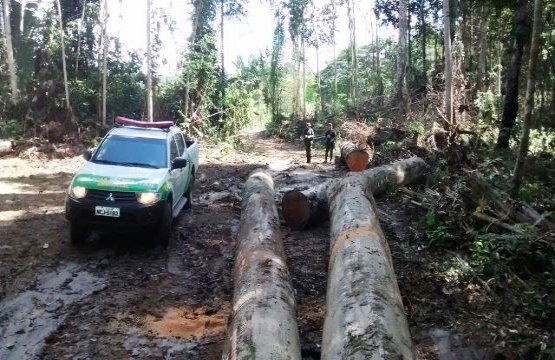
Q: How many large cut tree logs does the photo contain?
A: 4